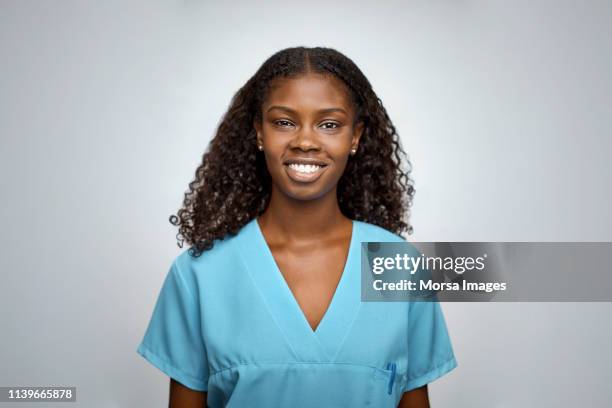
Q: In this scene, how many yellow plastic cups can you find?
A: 0